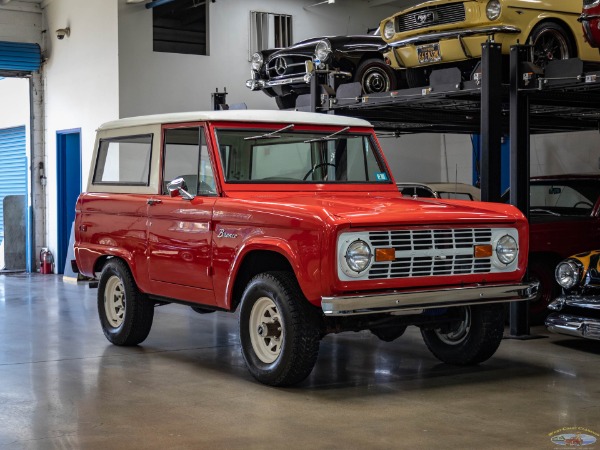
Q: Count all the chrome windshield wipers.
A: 2